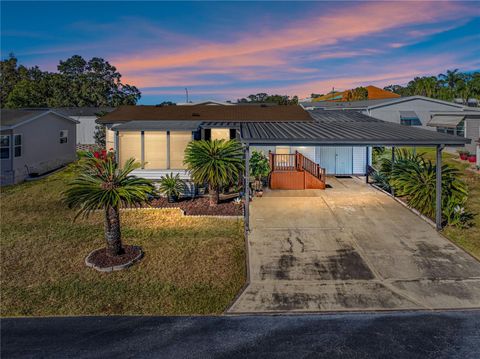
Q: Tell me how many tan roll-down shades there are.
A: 3